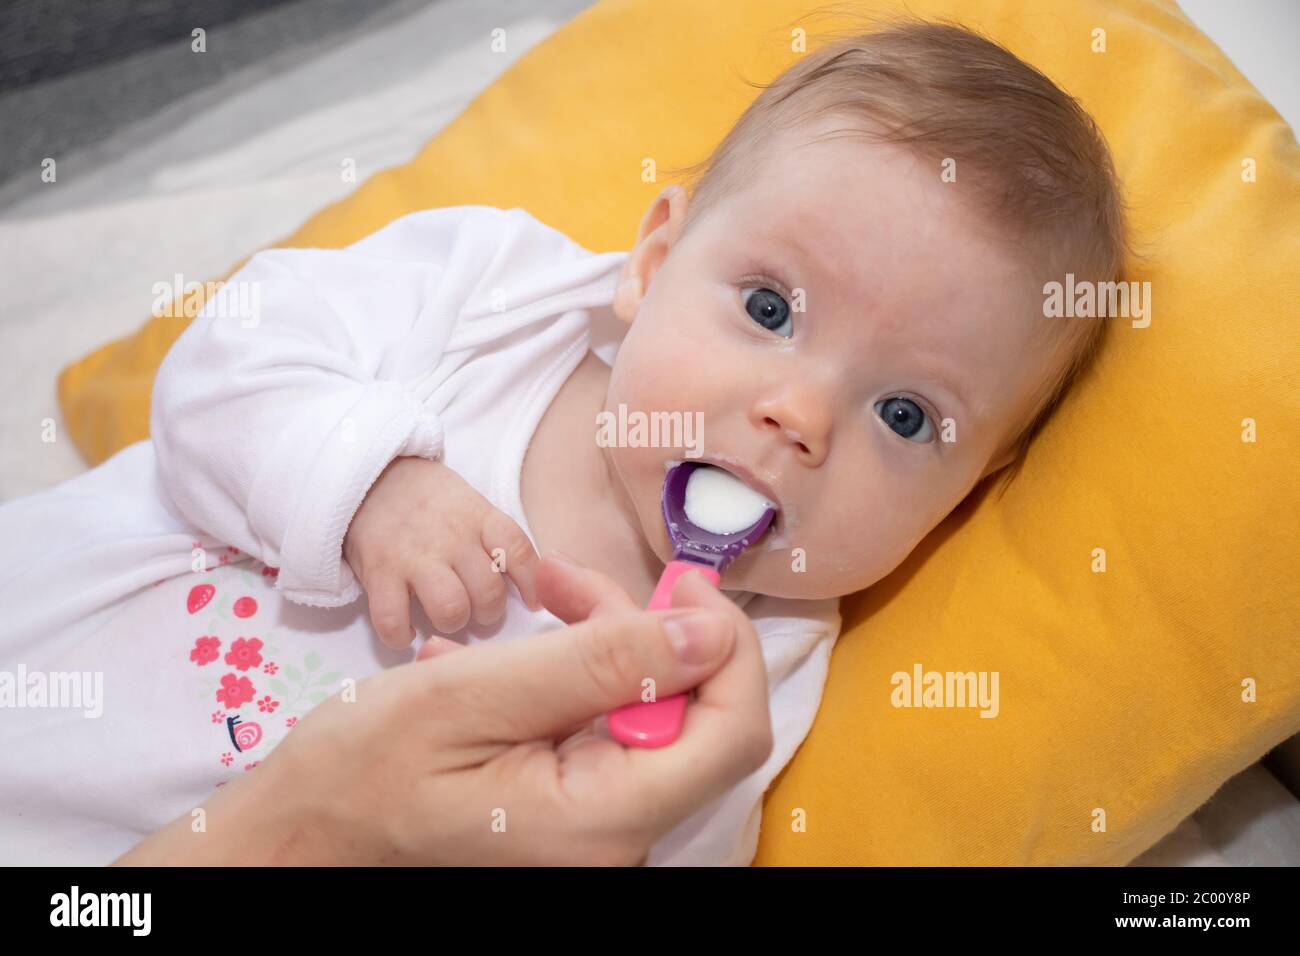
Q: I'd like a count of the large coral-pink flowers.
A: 3